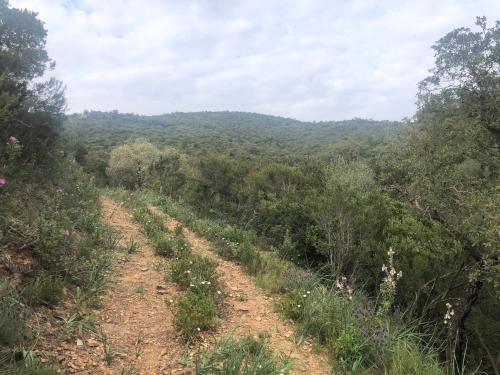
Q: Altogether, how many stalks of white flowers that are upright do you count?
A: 3